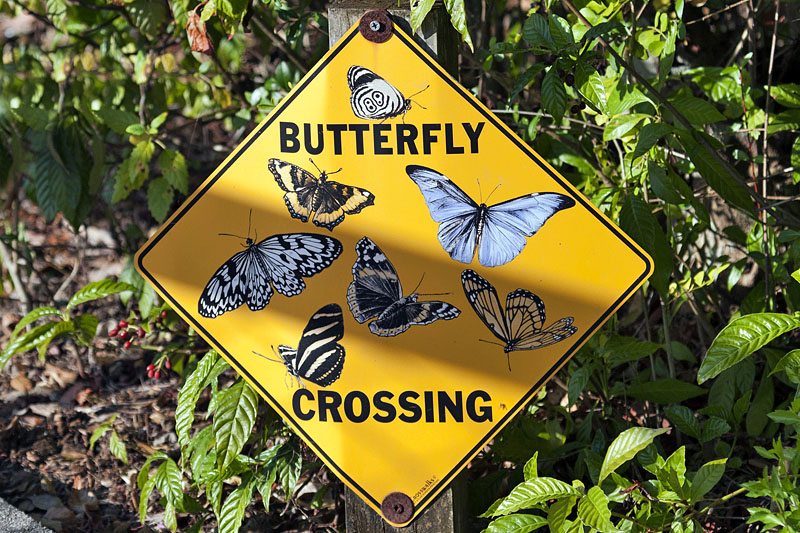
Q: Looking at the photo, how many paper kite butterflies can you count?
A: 1